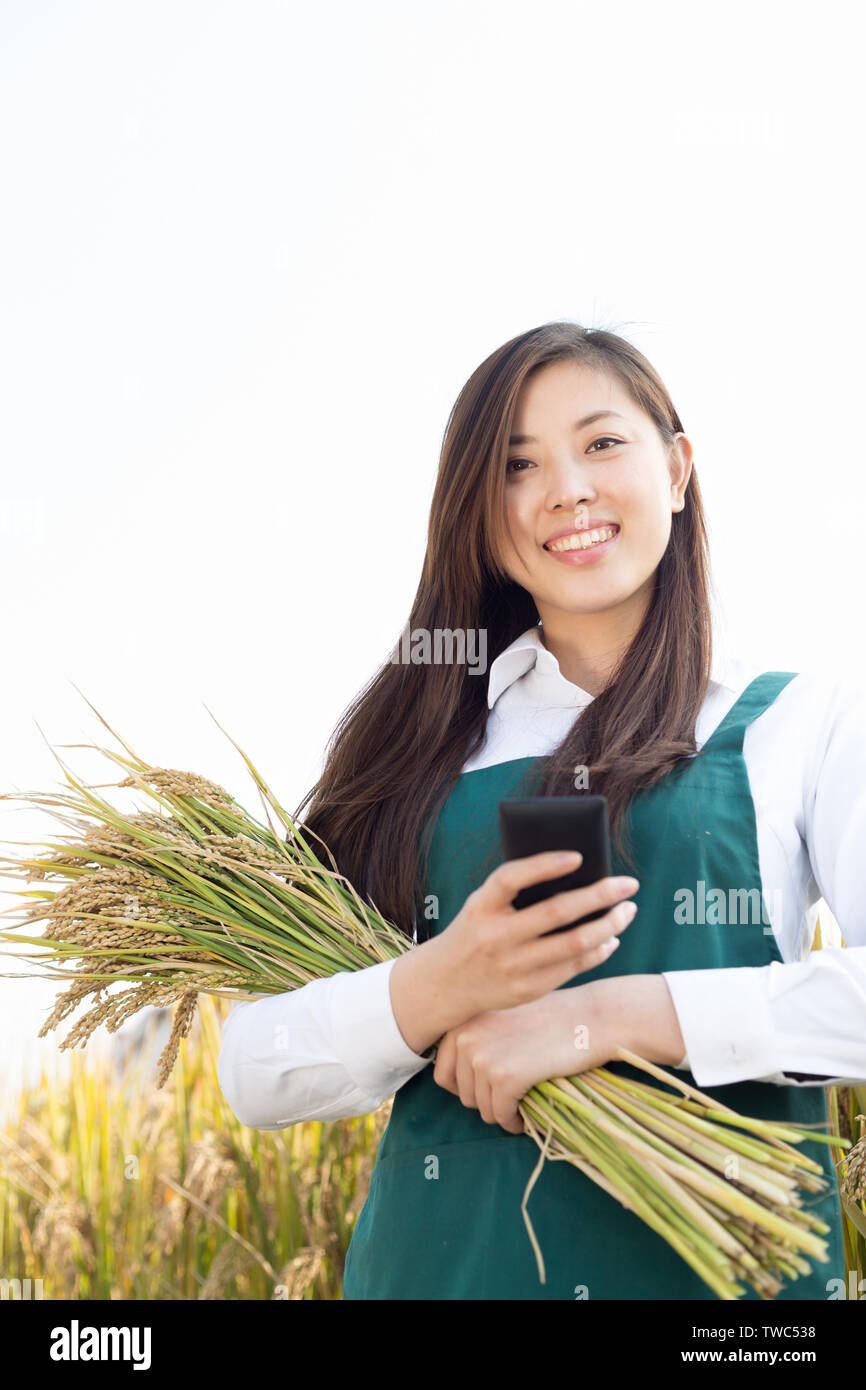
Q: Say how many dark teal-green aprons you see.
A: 1